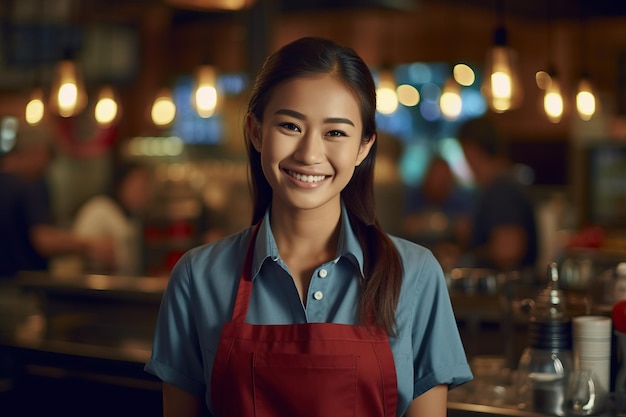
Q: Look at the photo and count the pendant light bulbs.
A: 10